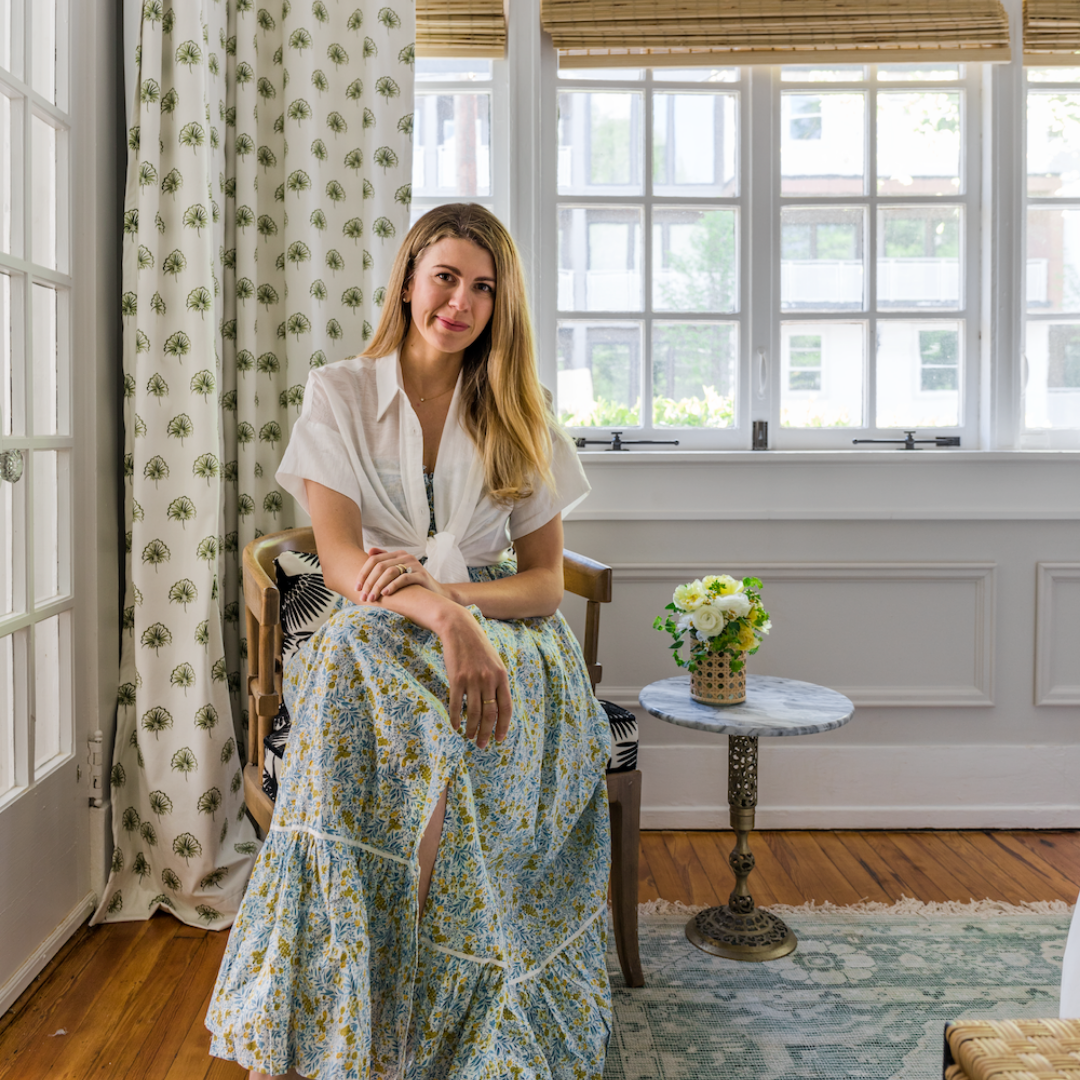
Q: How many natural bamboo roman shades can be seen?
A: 3